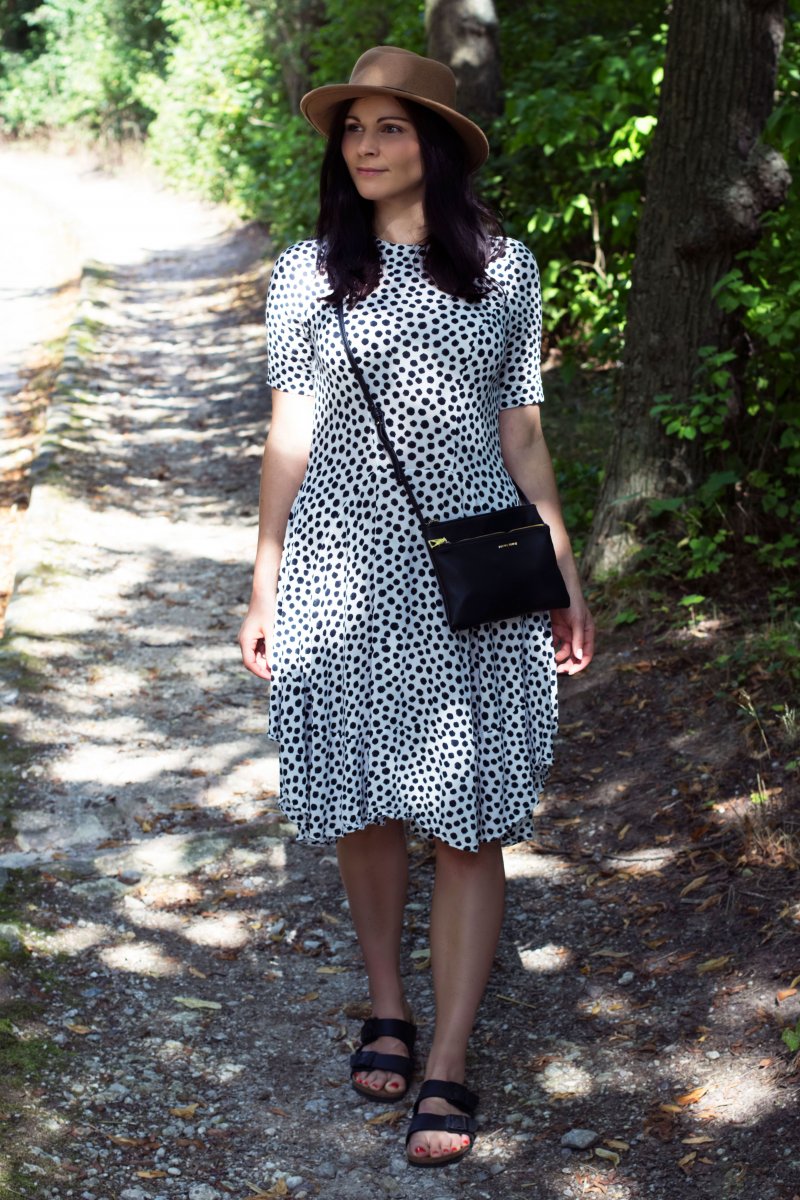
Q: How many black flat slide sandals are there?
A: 2